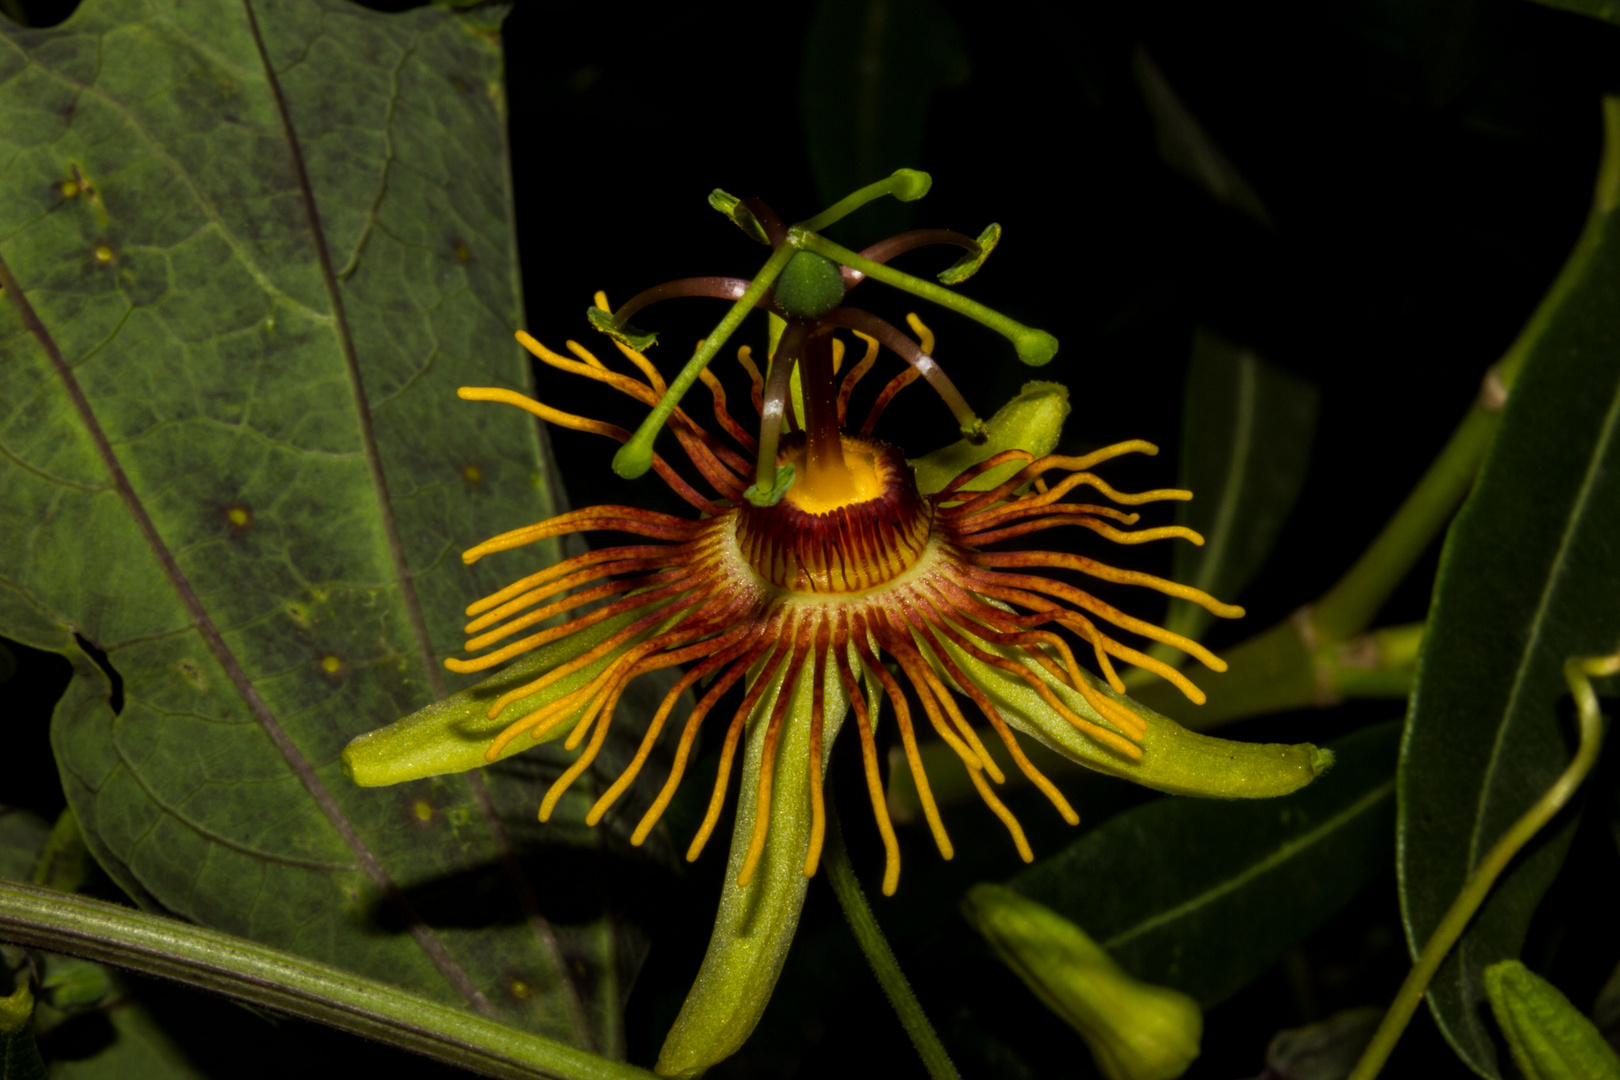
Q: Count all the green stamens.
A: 3